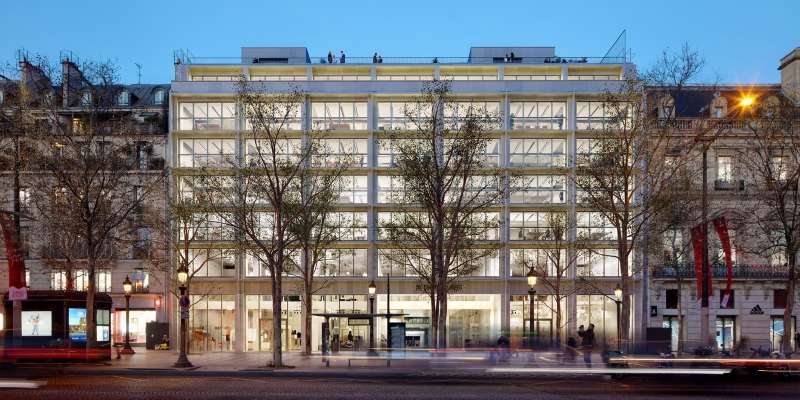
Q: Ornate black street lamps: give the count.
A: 5